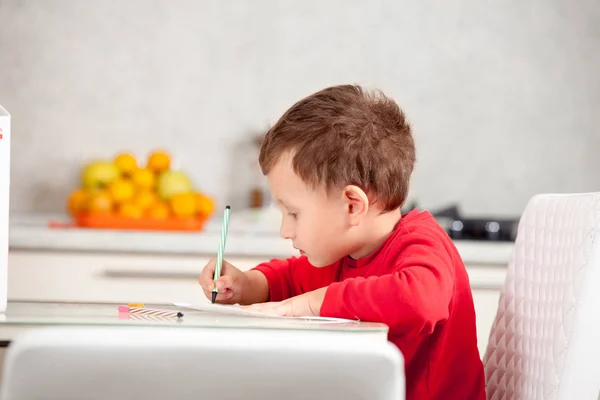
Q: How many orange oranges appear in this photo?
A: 11